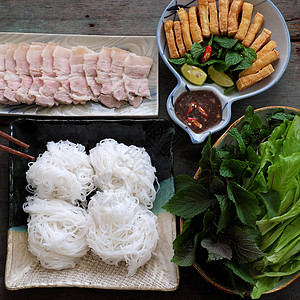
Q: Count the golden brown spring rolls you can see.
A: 14